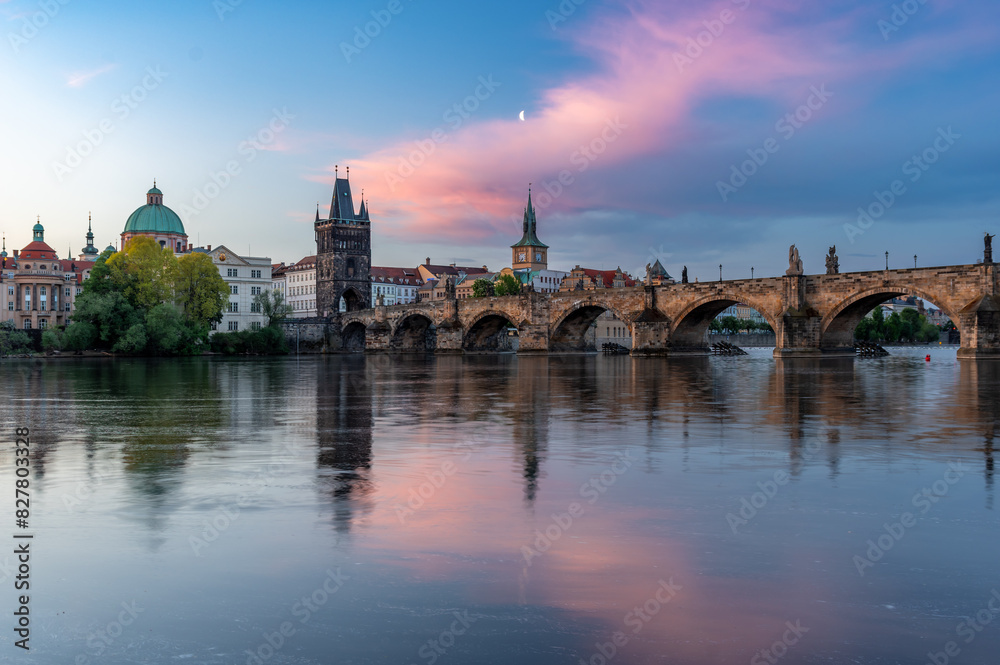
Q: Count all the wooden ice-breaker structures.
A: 3